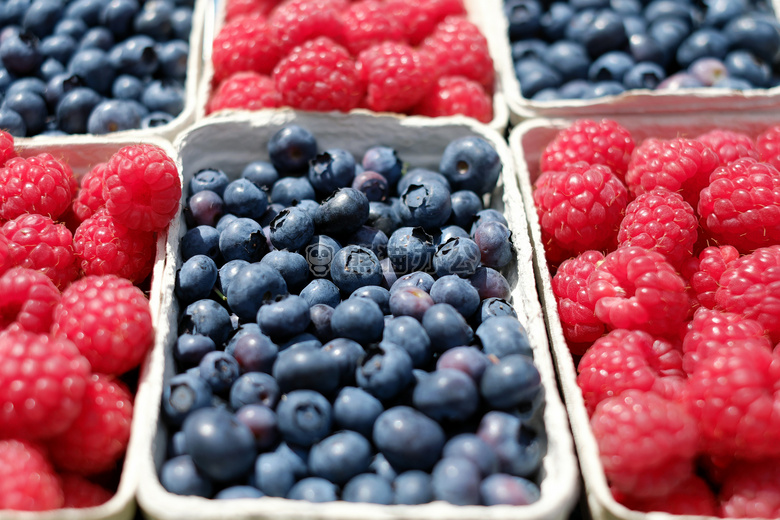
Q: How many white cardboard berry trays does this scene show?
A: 6